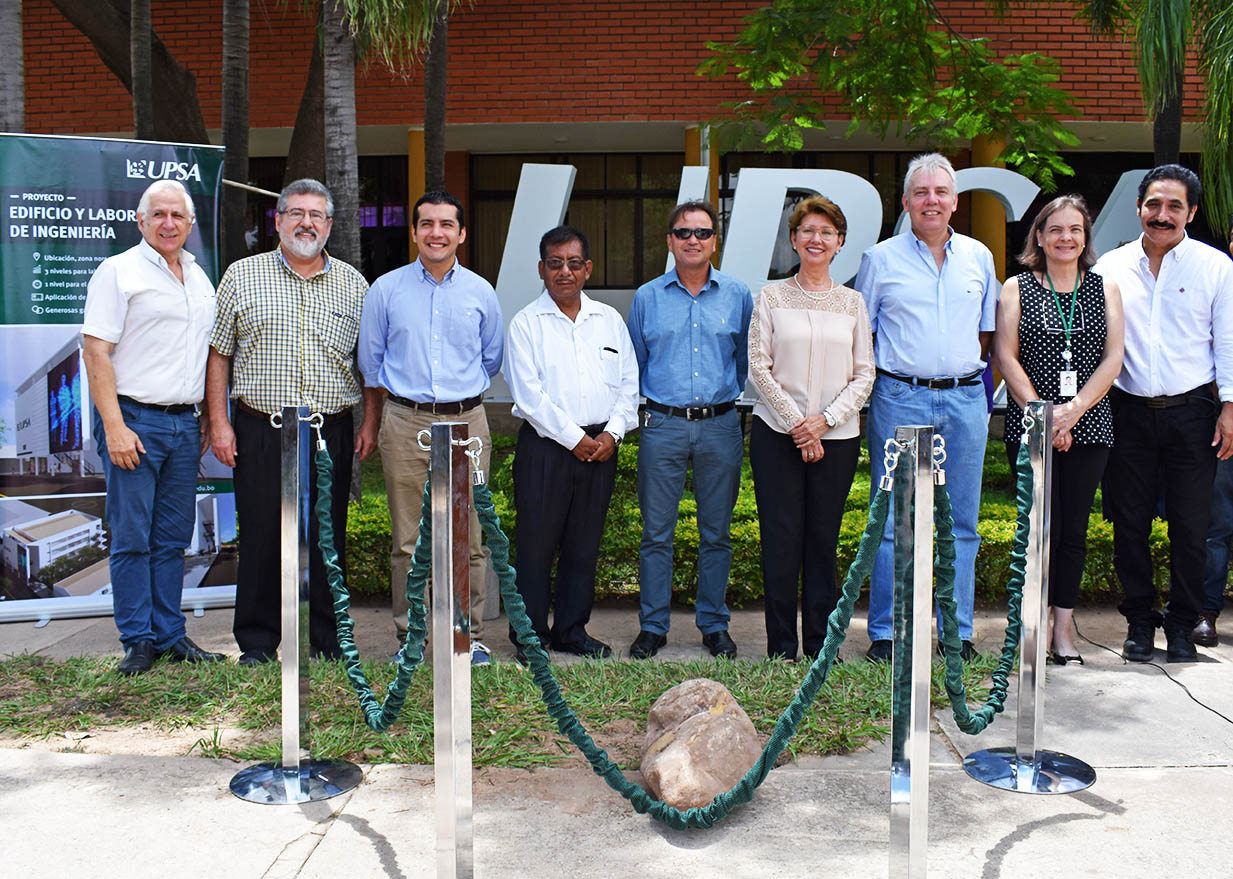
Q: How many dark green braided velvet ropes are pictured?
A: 3